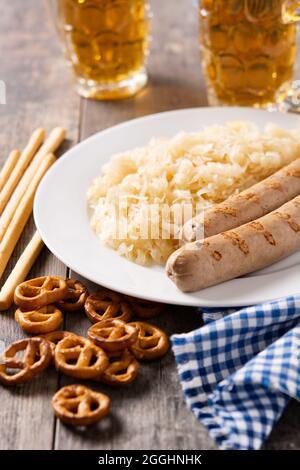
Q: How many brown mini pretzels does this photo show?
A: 12